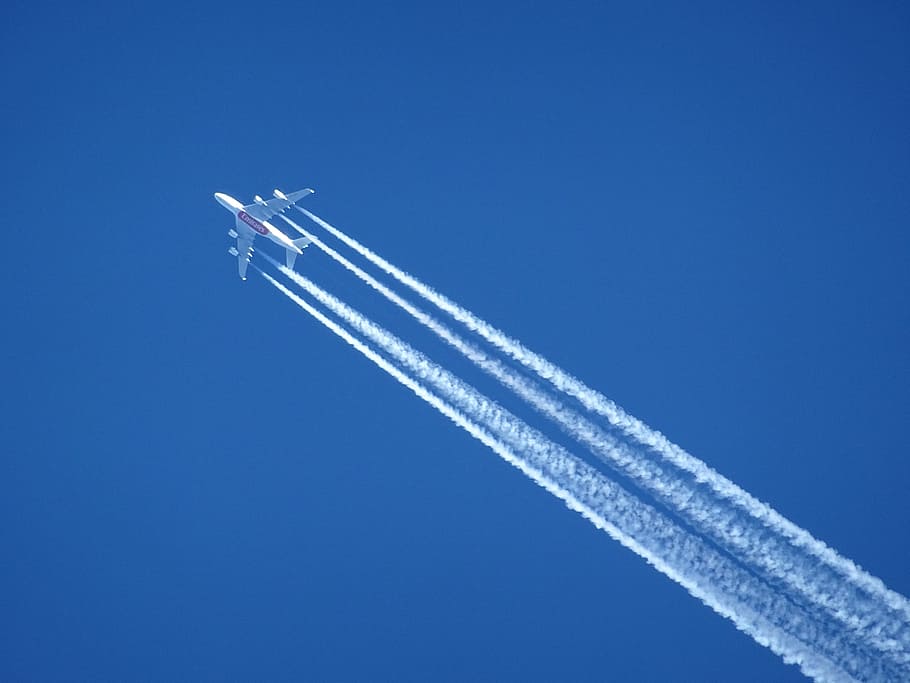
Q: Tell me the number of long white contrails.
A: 4